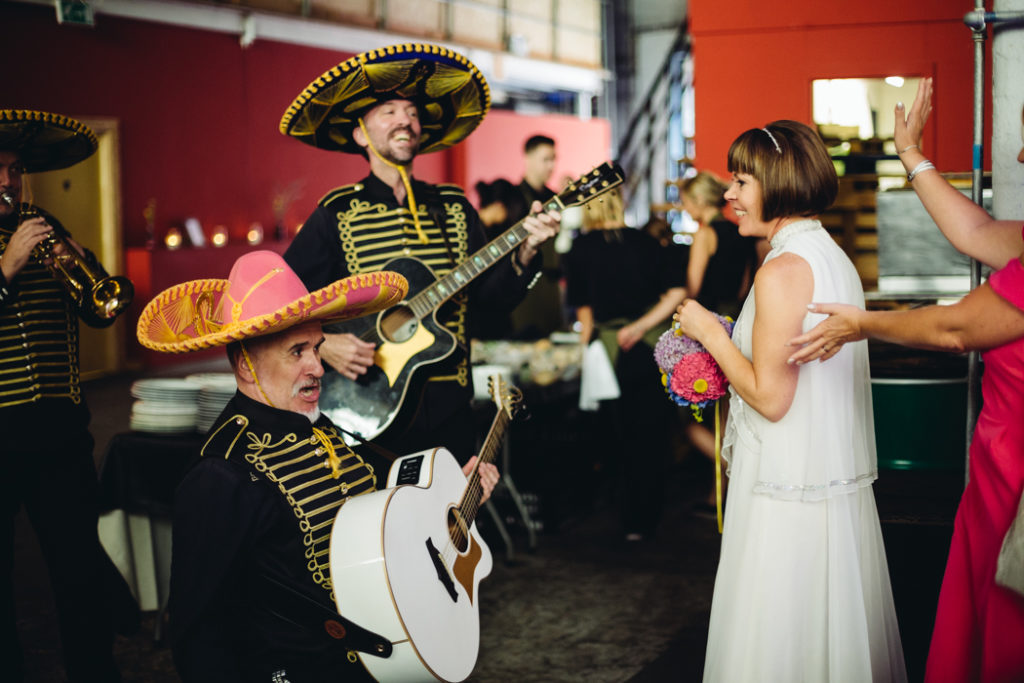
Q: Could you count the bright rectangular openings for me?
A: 1